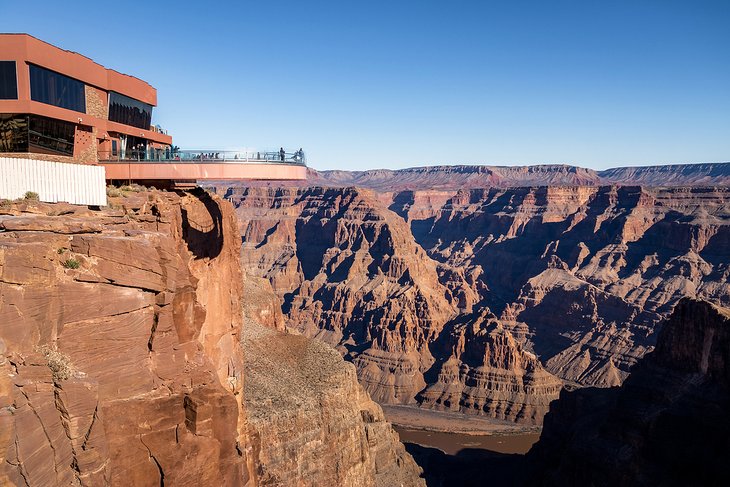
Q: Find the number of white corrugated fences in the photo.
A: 1